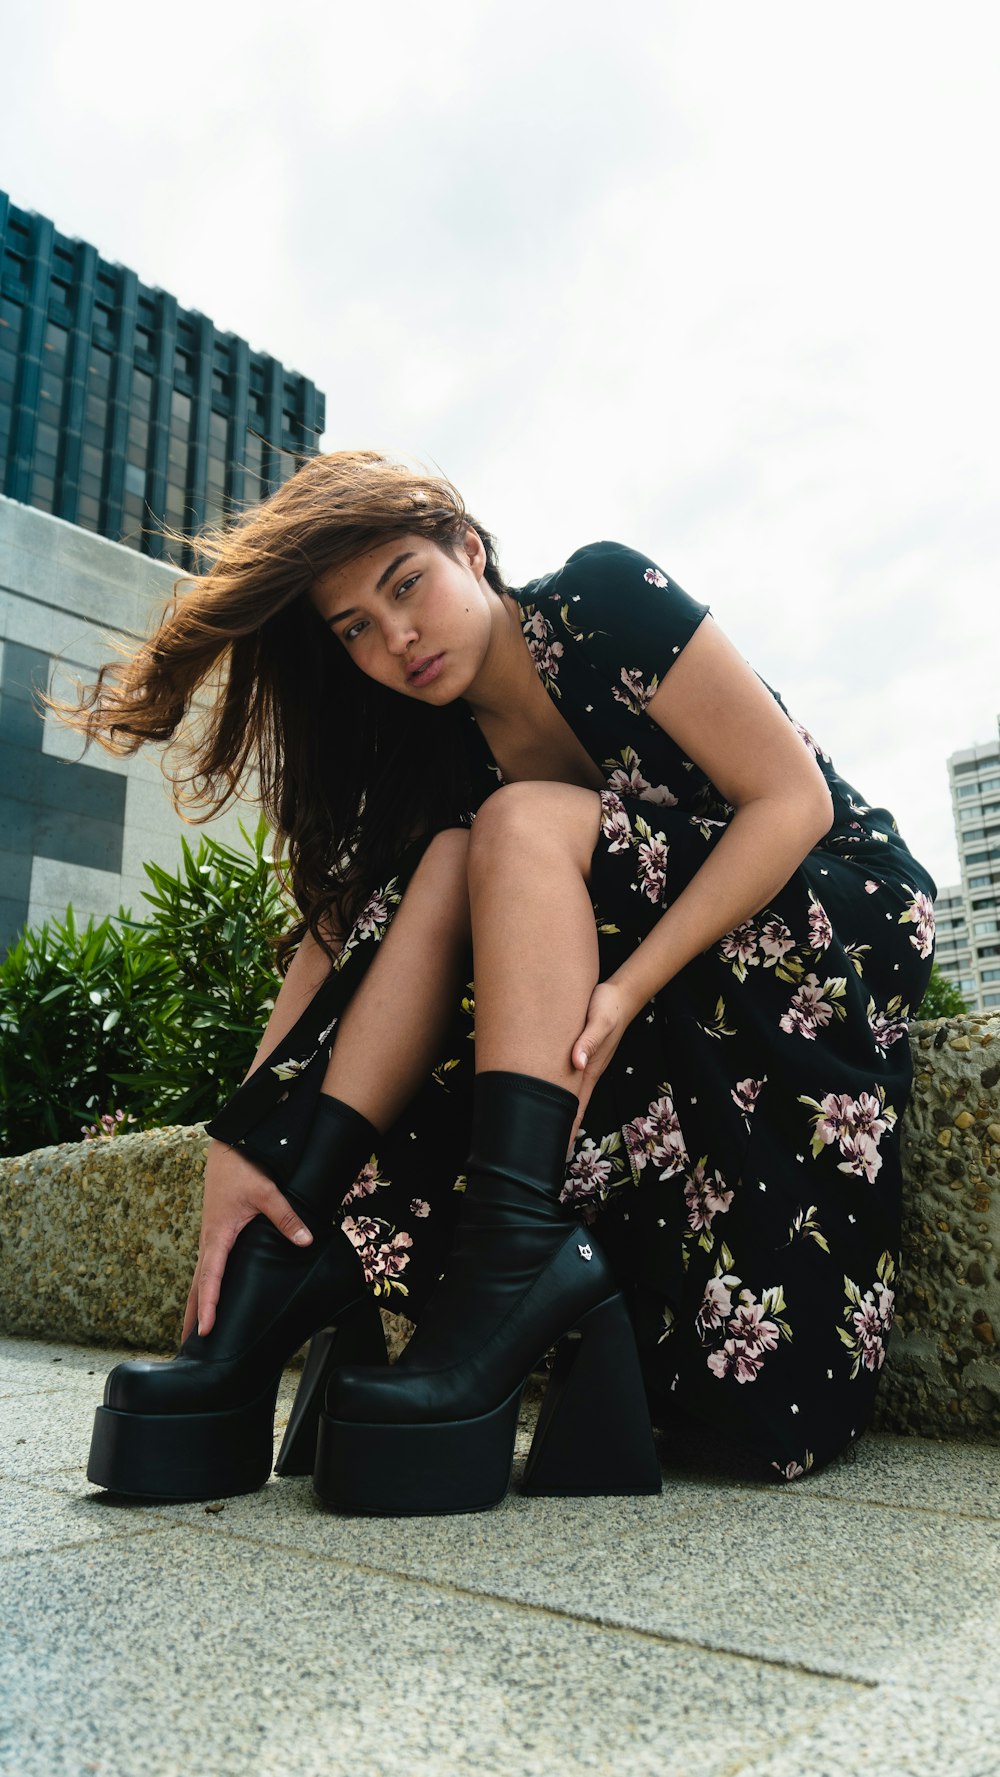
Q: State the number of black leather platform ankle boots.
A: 2